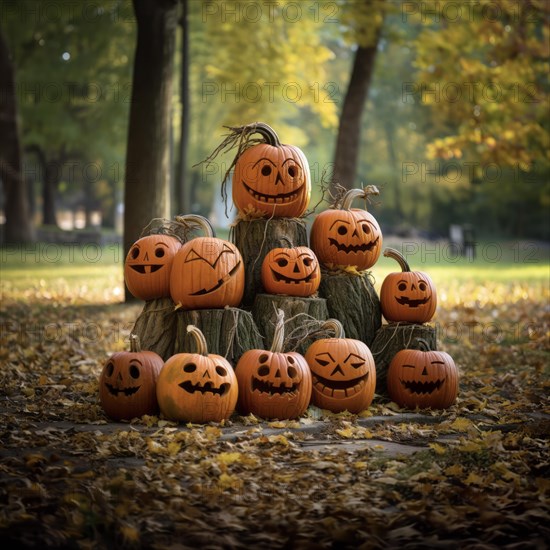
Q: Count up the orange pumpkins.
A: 11